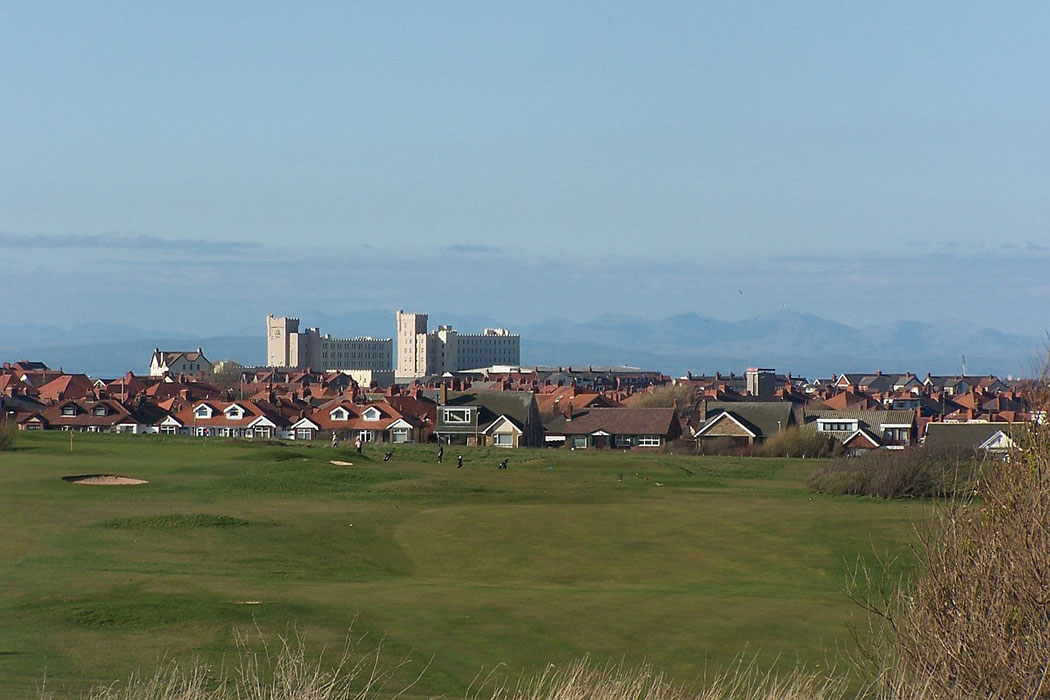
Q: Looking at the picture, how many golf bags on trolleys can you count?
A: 3